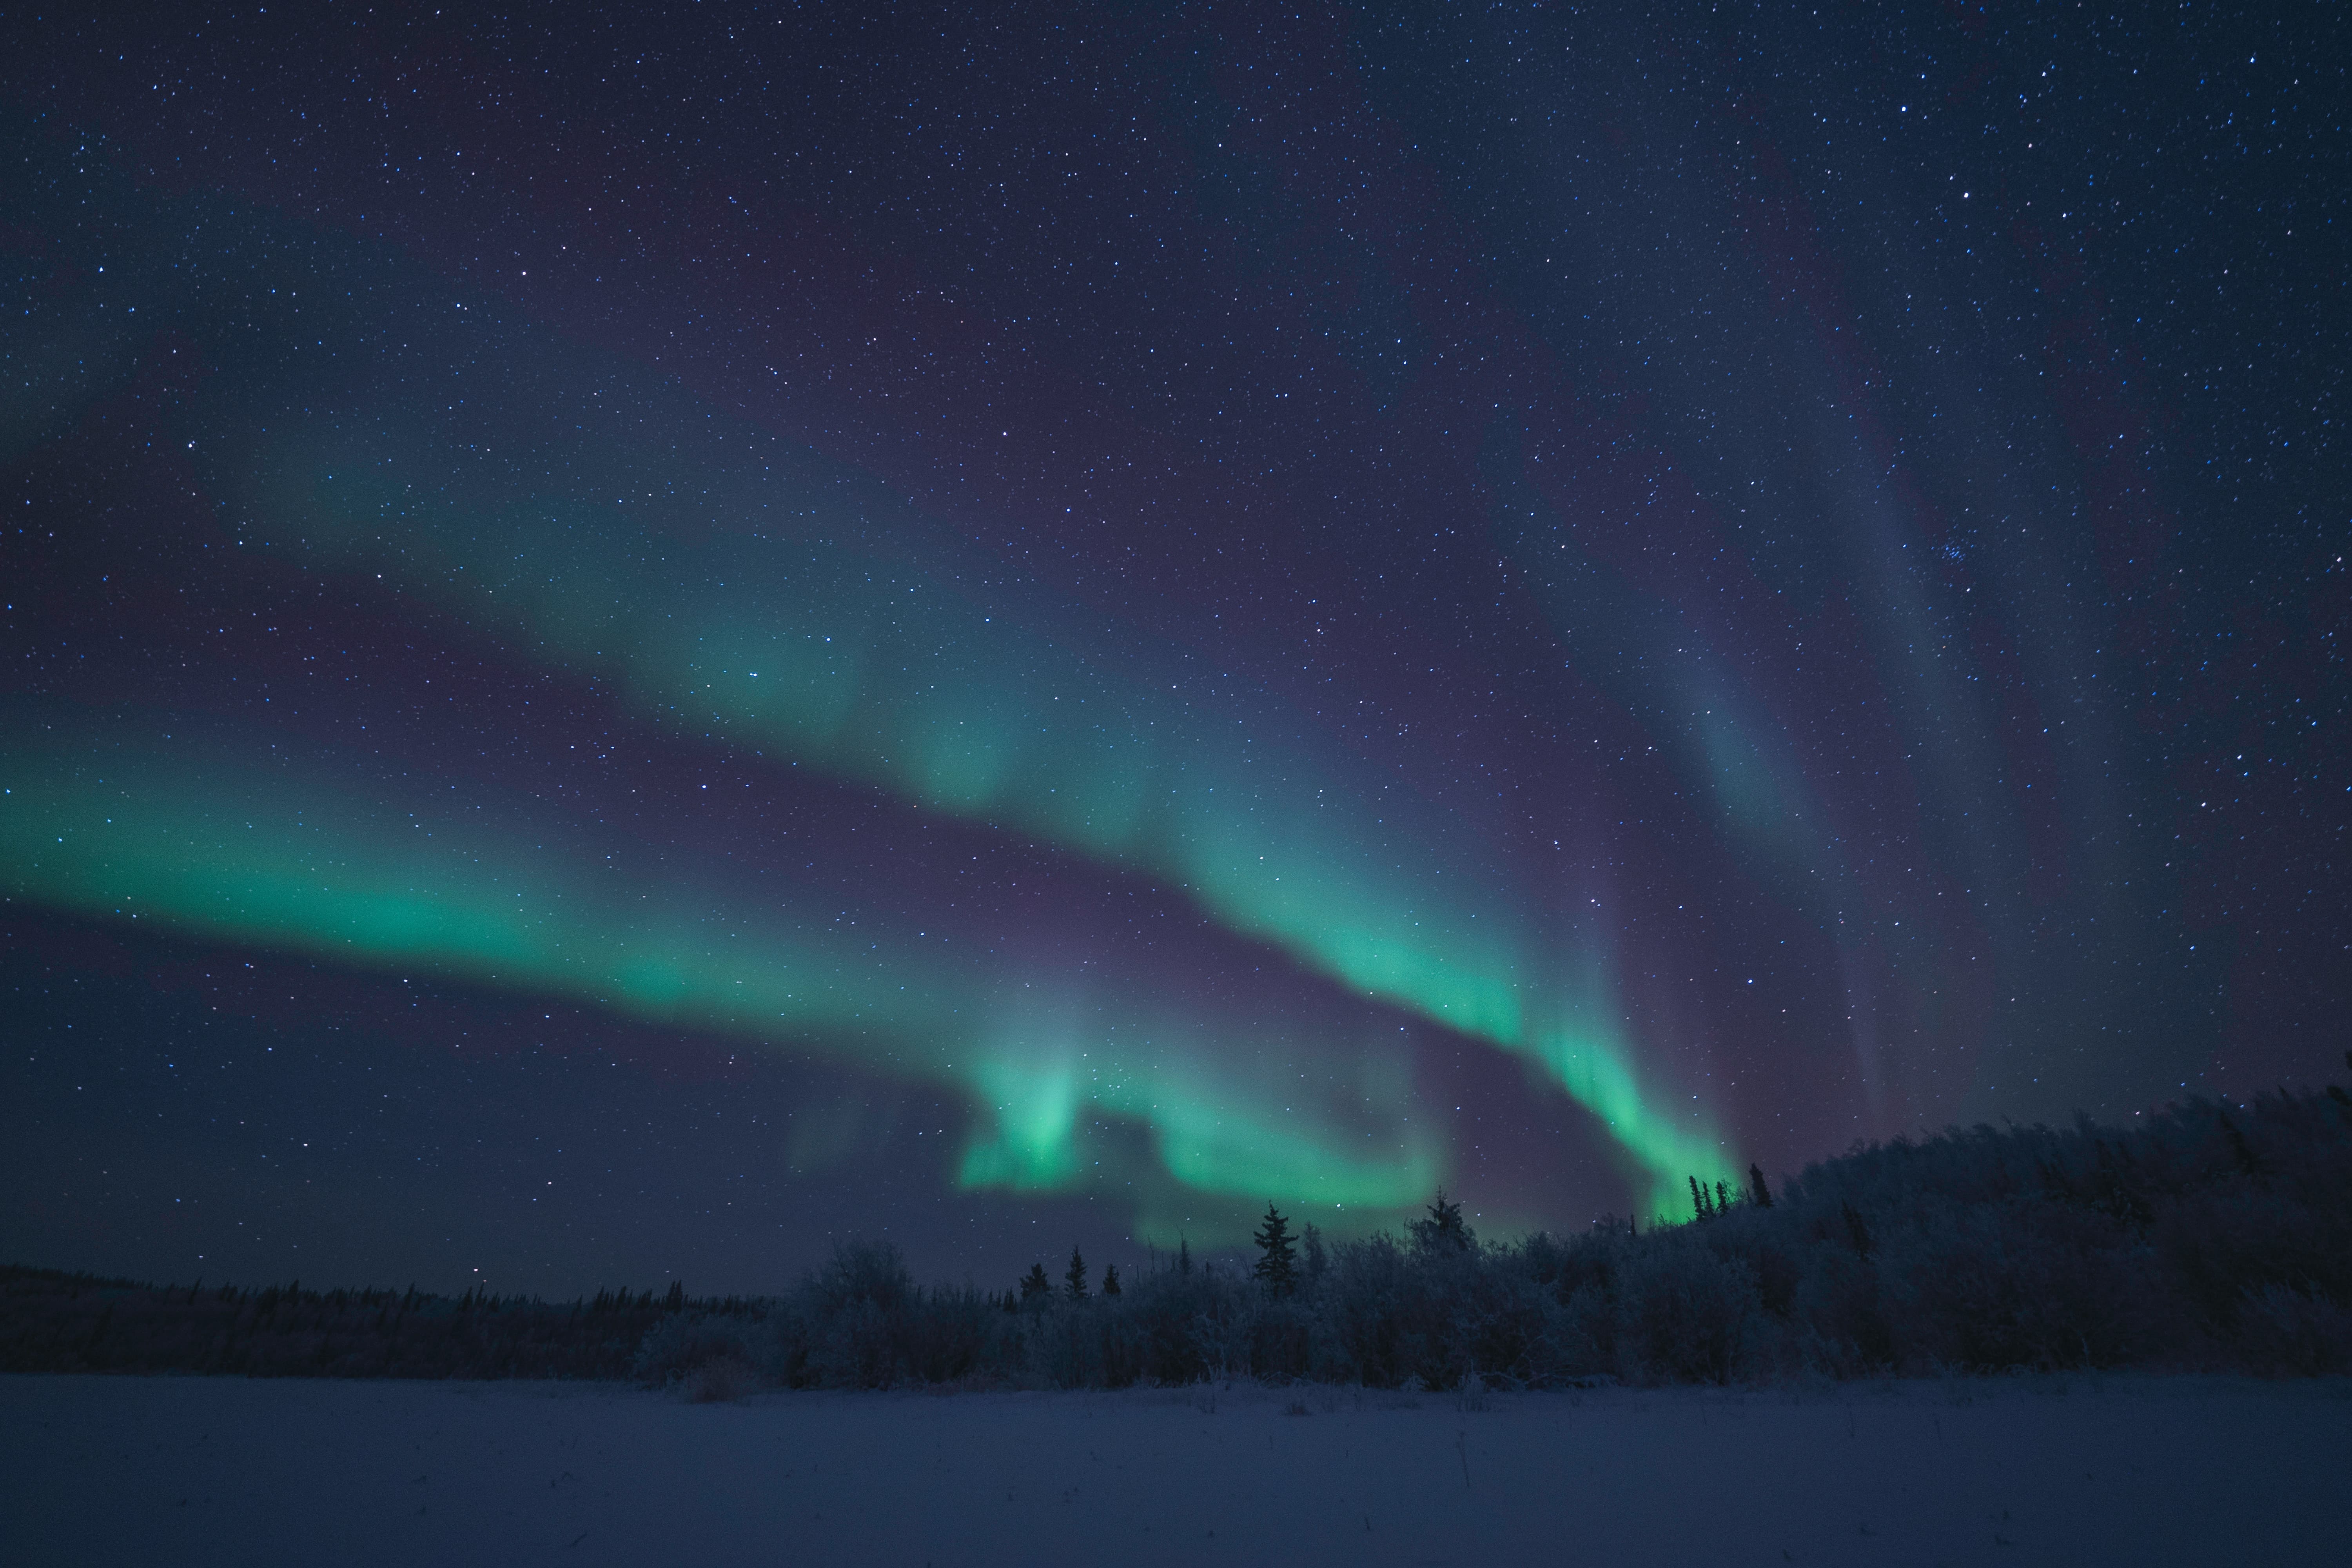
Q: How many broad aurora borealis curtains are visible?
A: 2